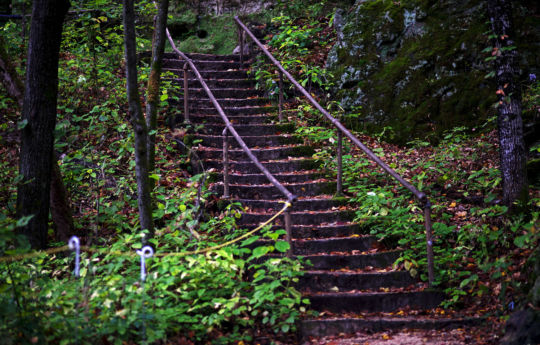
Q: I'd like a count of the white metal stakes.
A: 2